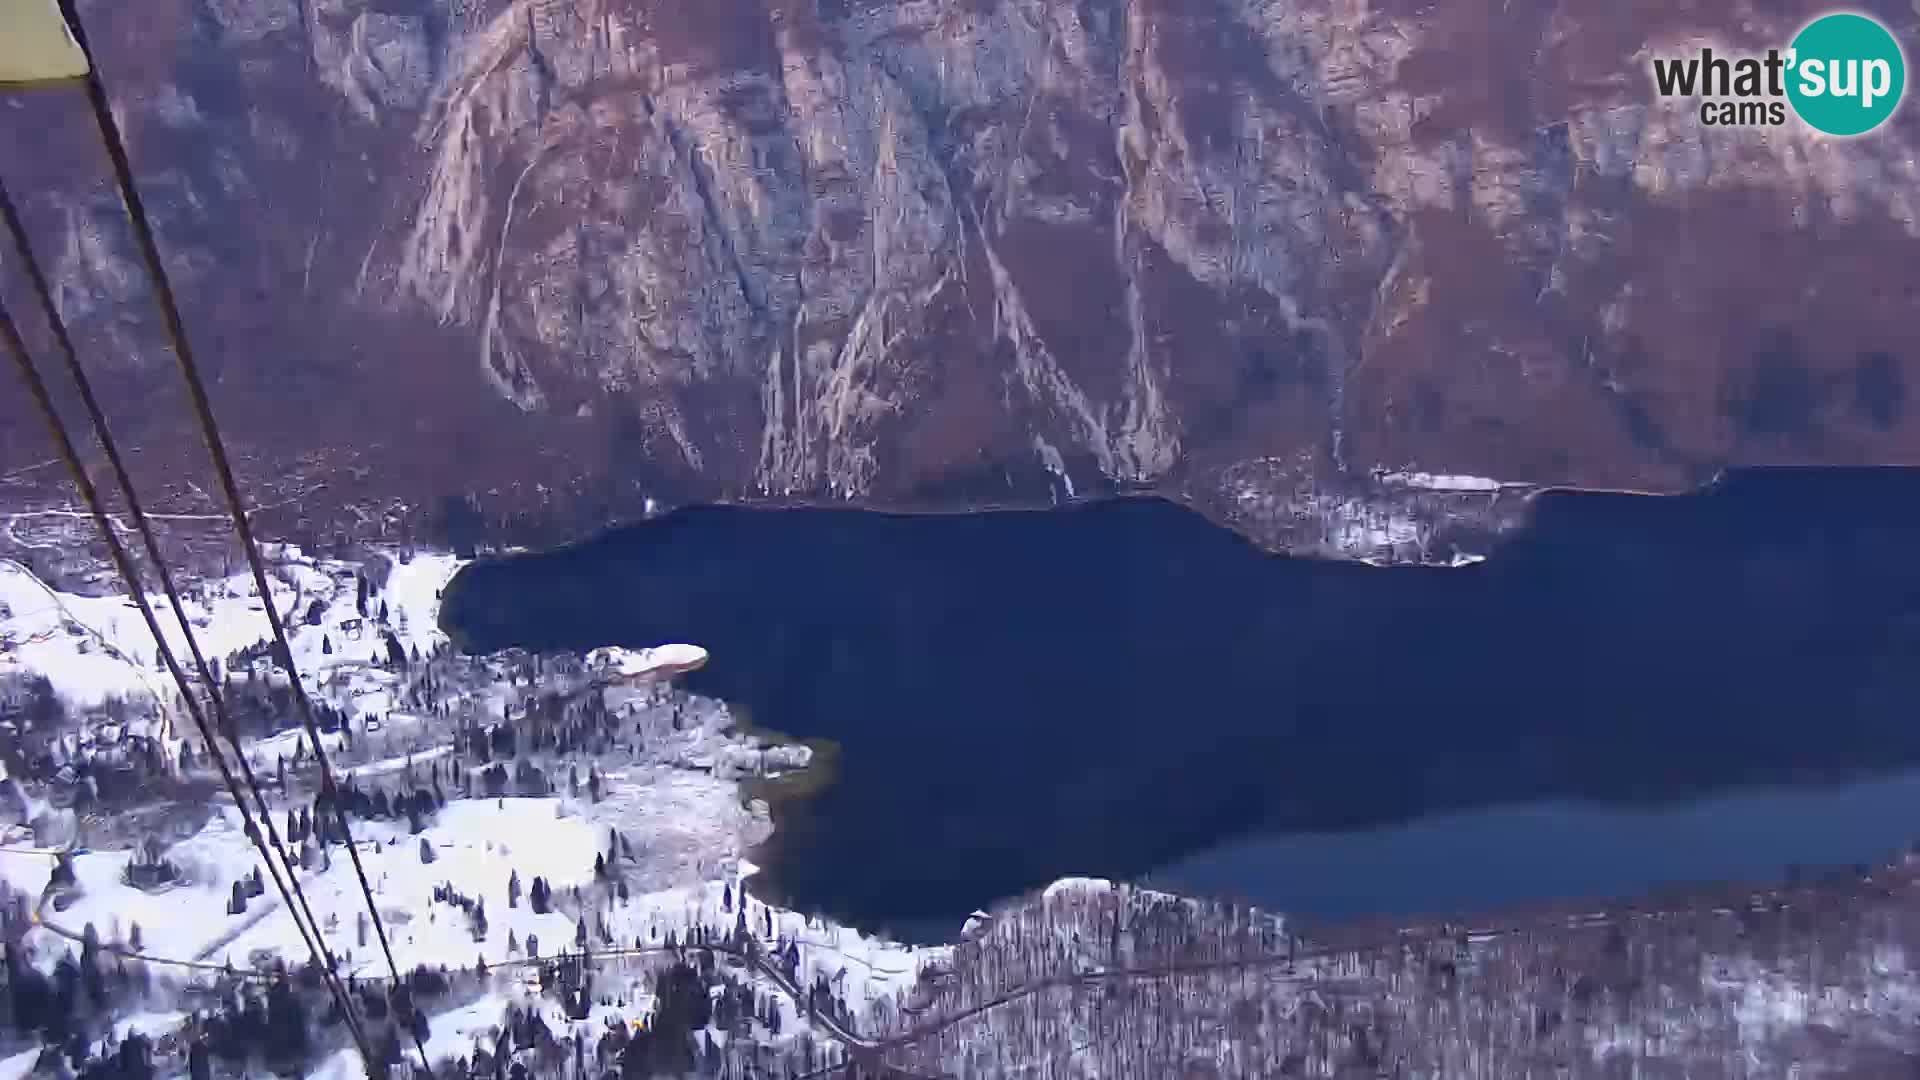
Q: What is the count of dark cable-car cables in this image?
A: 3